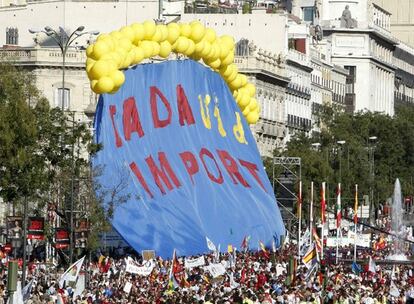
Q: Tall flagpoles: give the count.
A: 5